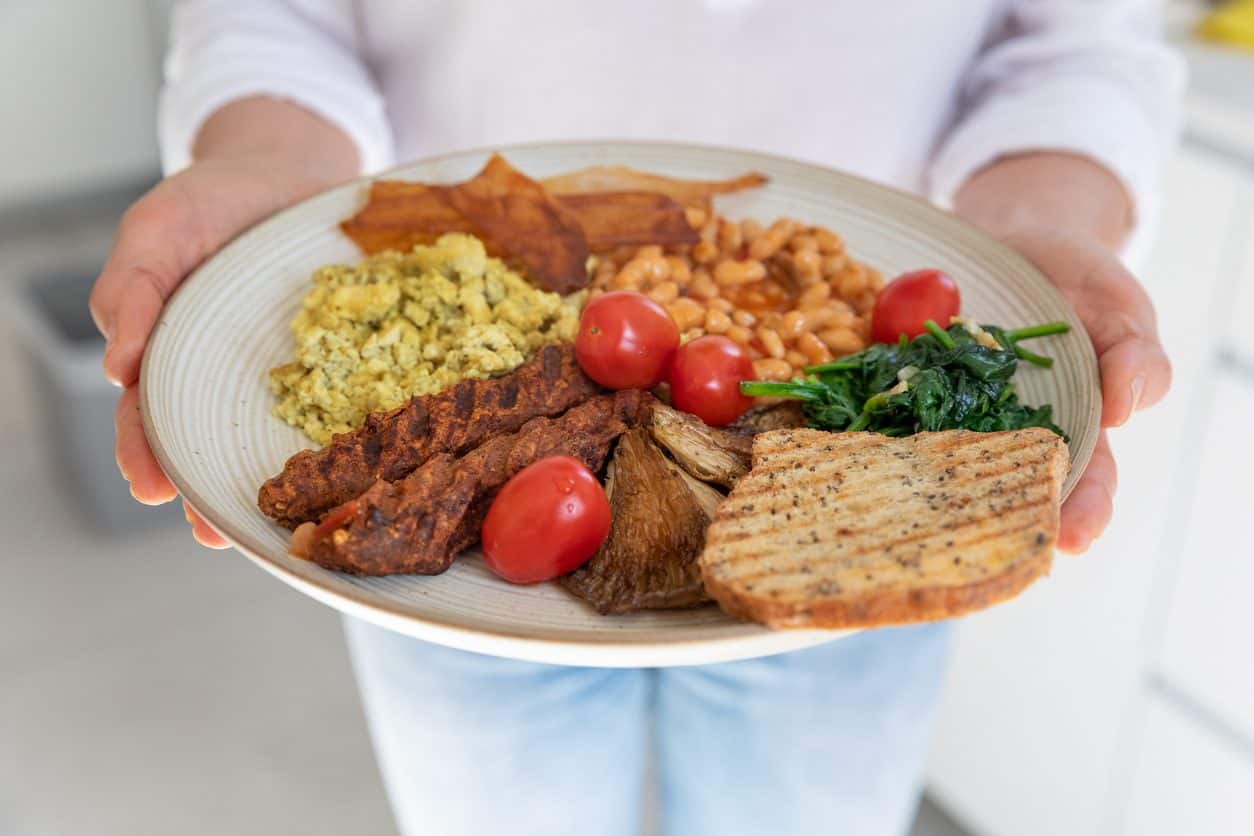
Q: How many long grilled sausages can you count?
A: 2